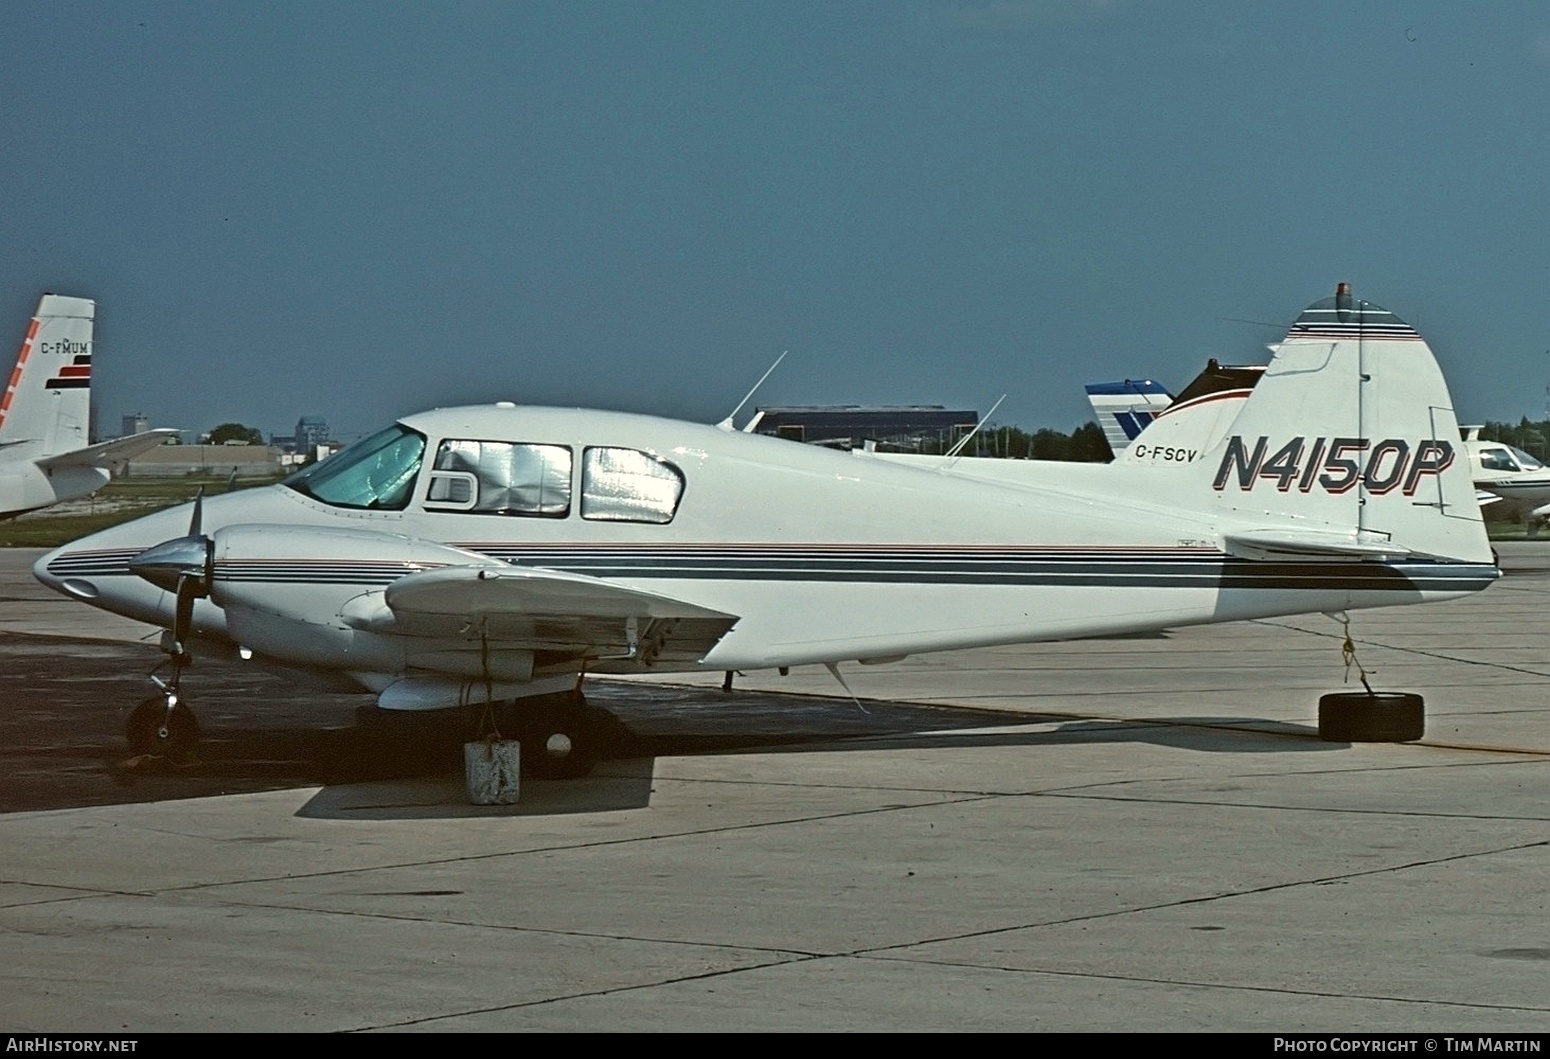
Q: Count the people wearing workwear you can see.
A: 0